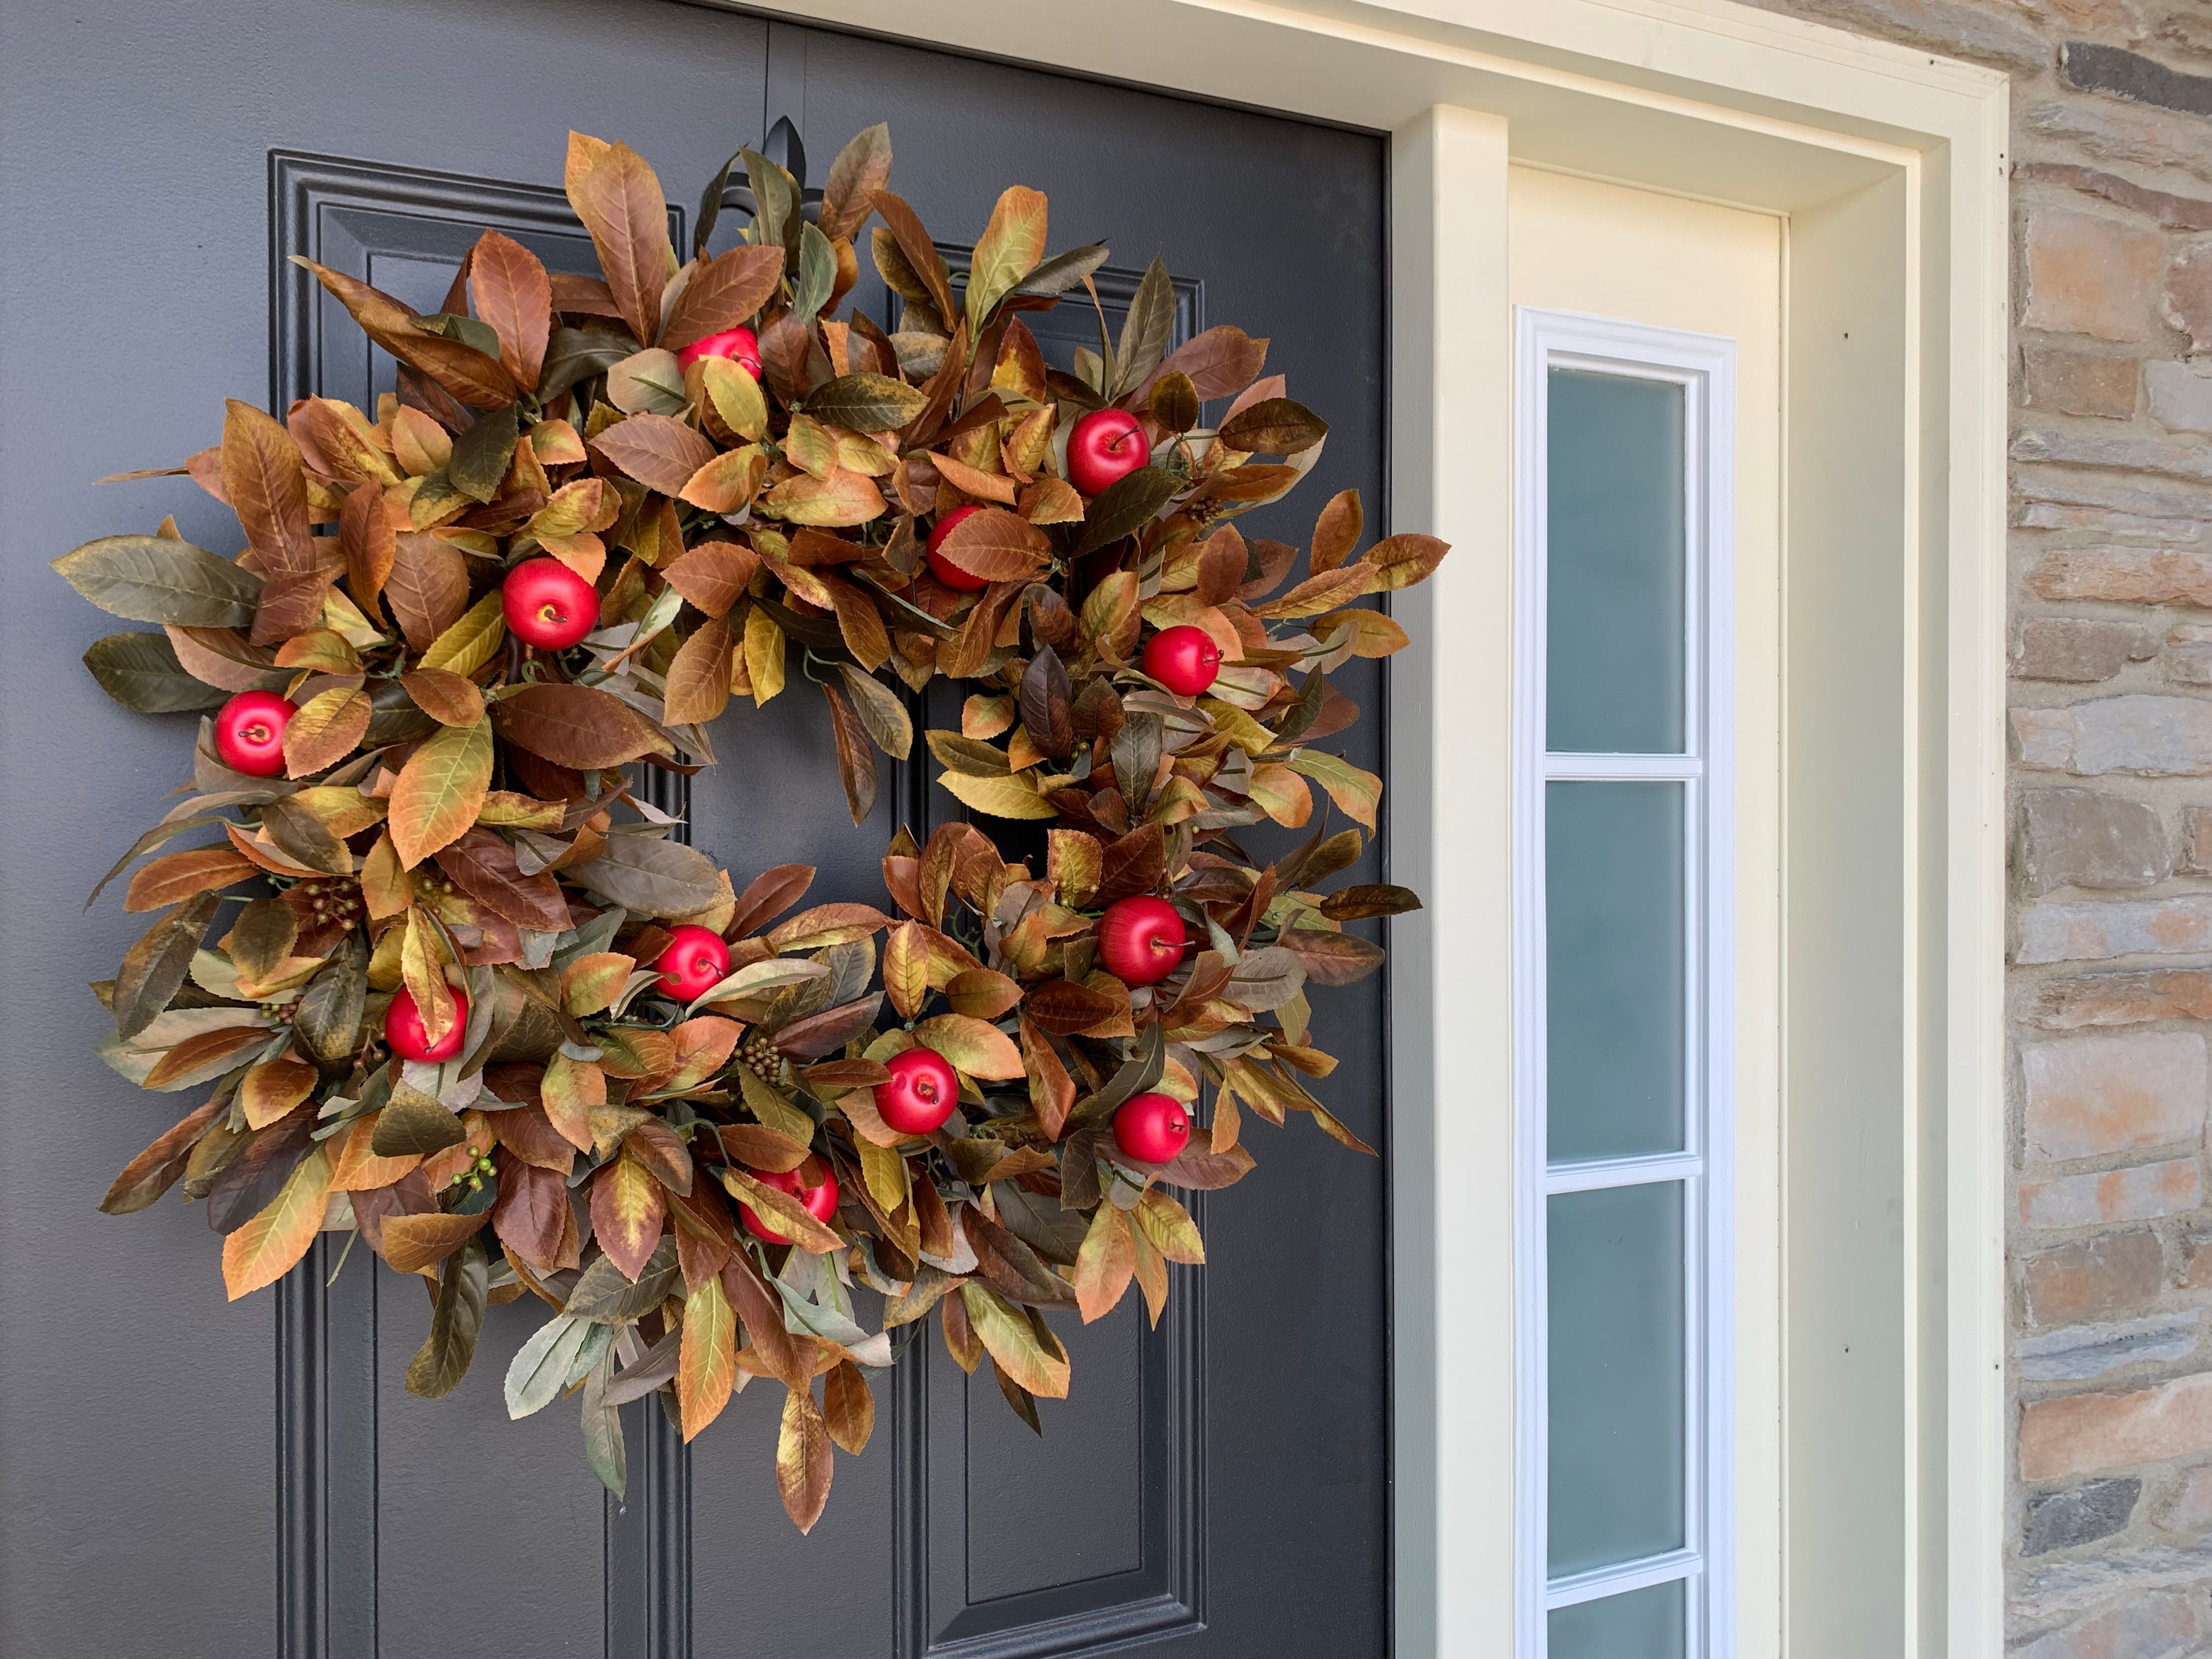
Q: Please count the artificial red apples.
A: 12